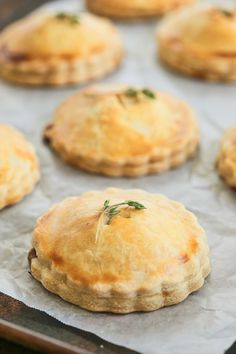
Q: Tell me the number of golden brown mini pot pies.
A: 7